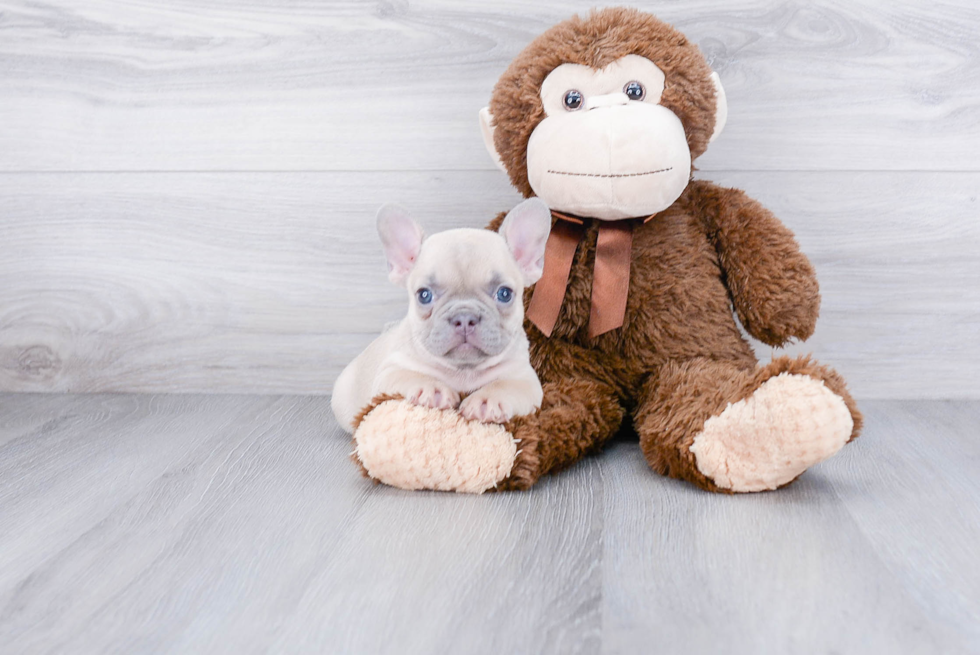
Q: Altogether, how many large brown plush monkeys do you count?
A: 1